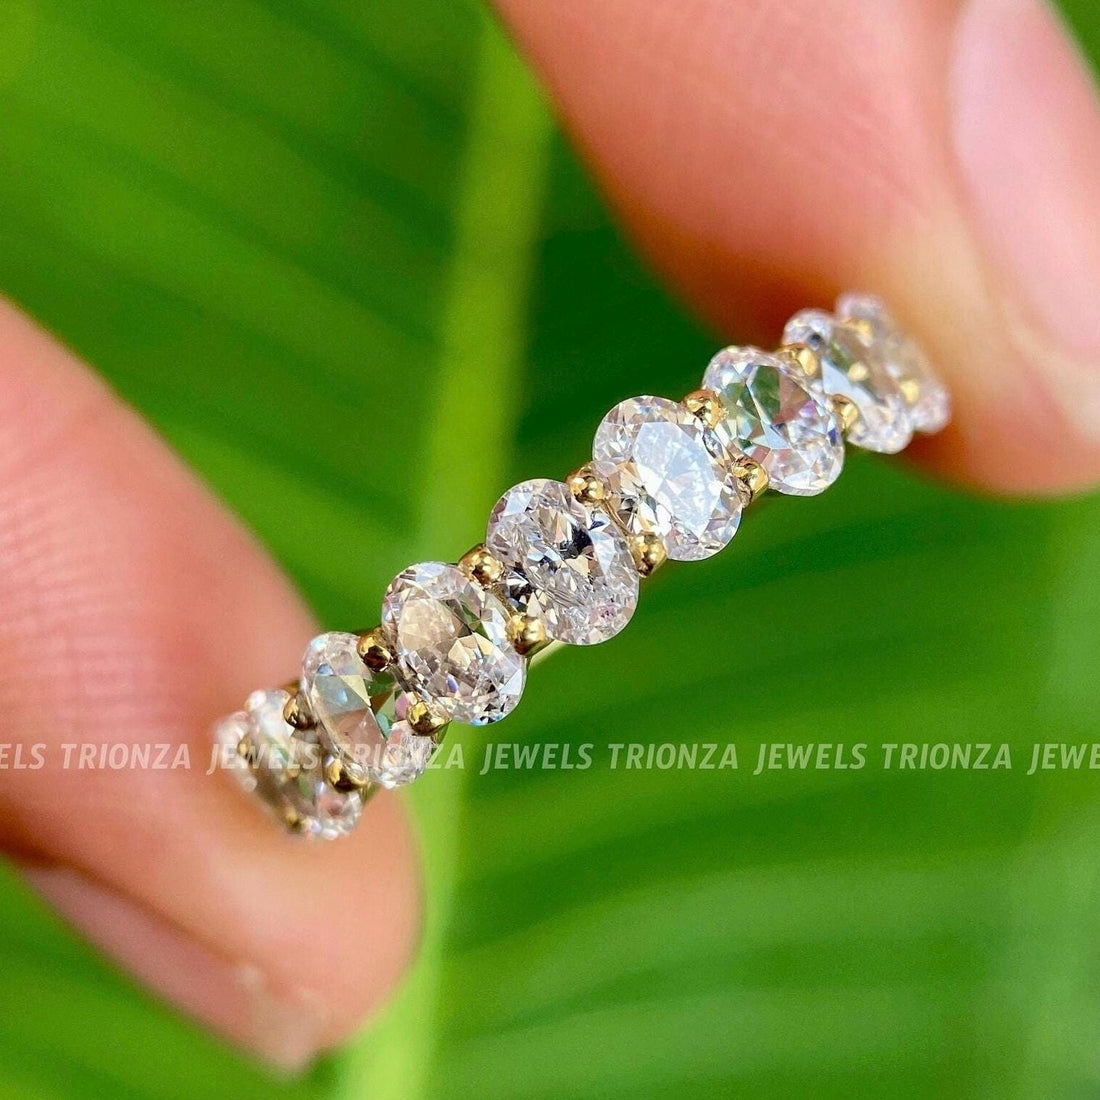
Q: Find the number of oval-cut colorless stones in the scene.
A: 9